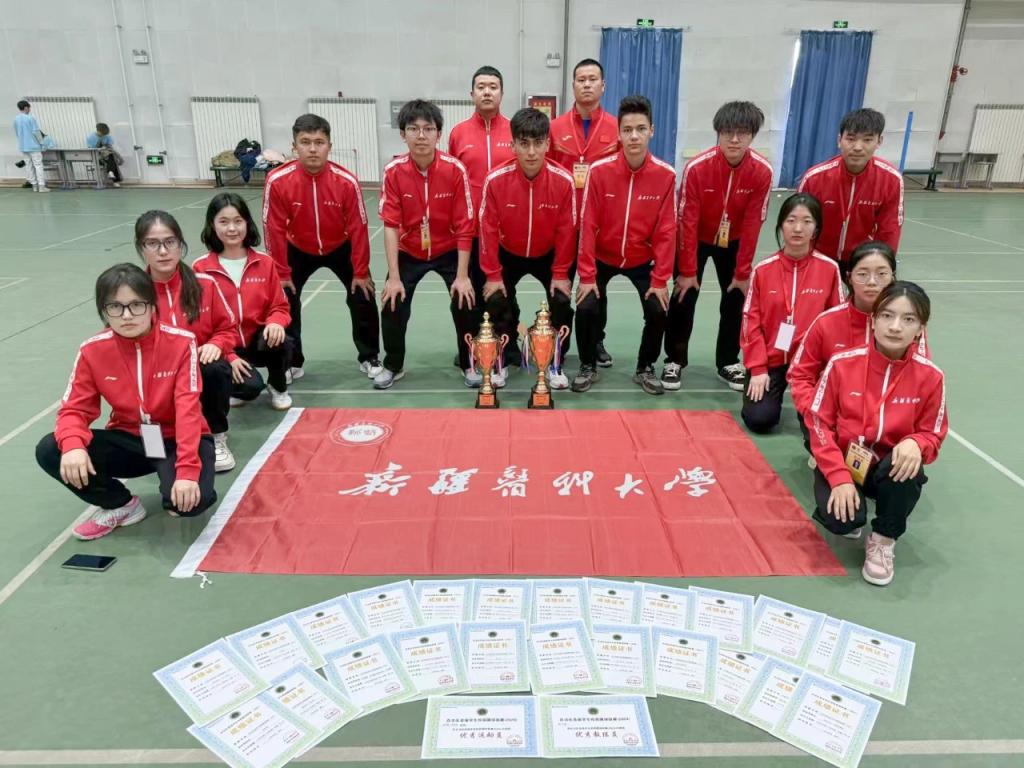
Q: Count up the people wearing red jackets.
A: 14